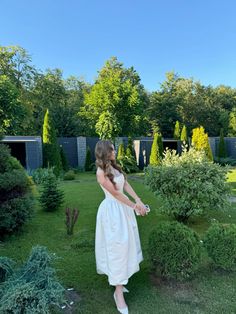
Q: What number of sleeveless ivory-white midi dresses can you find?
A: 1